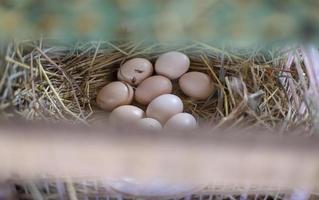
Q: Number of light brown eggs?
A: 9